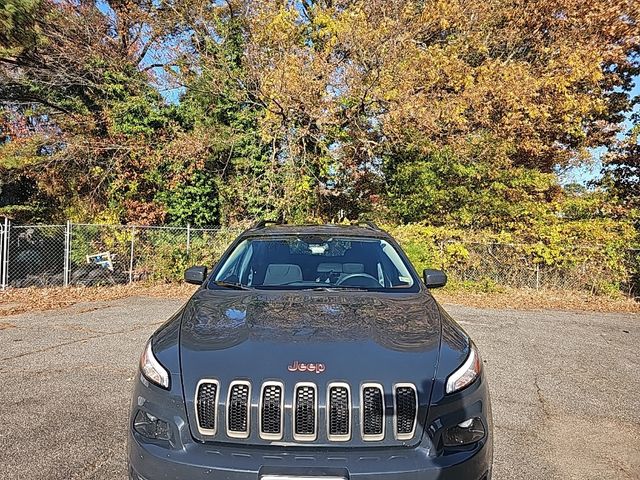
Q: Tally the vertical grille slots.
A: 7